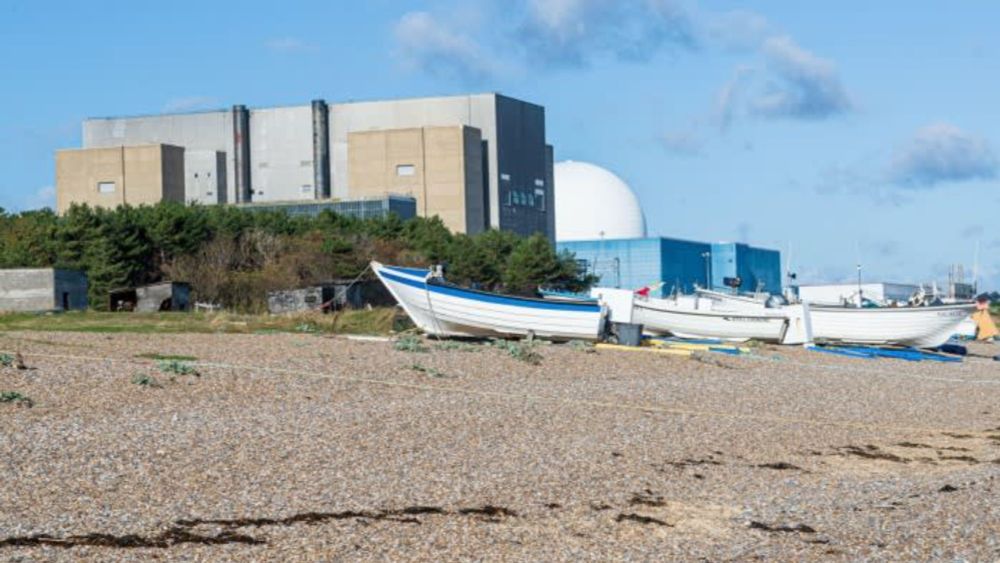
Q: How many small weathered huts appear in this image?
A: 3